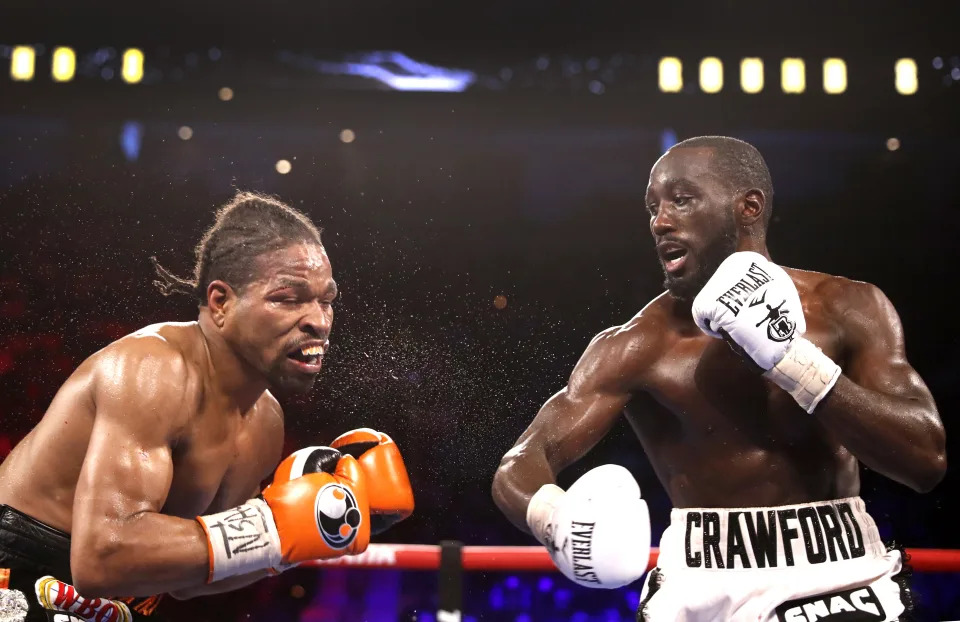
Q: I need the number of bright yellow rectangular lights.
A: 9